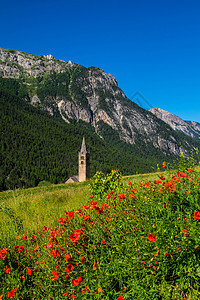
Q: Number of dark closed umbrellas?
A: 0